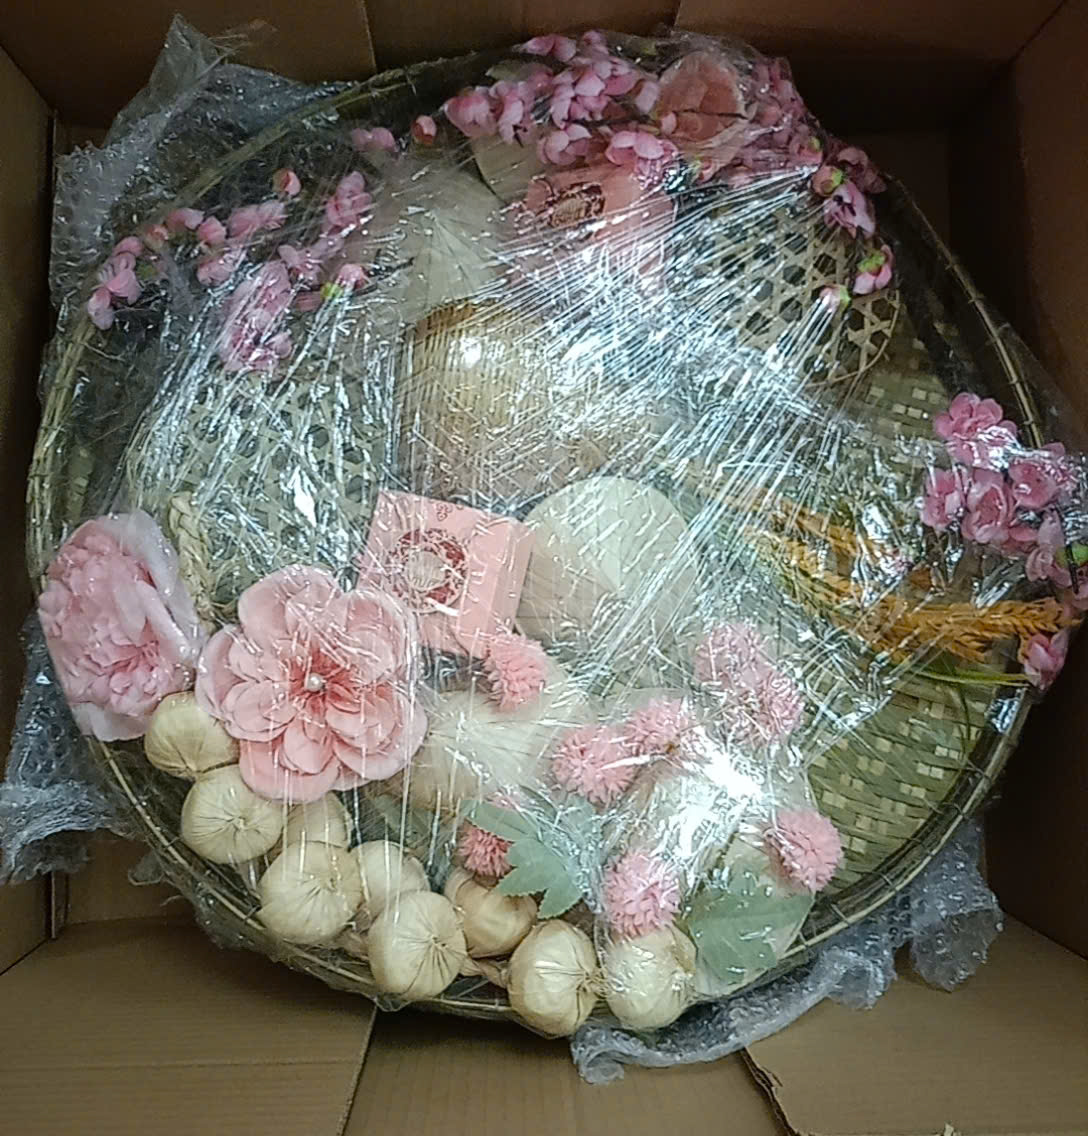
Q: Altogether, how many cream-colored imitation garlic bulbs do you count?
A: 9